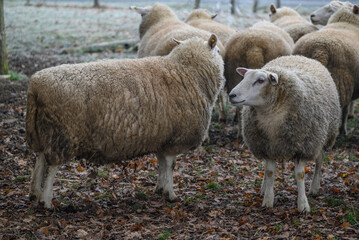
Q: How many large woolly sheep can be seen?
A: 8